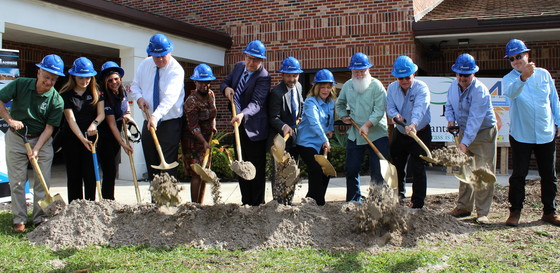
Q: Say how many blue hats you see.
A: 12